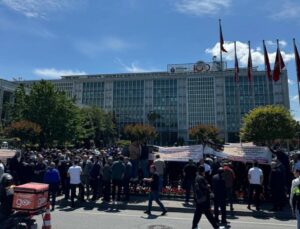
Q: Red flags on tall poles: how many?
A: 6